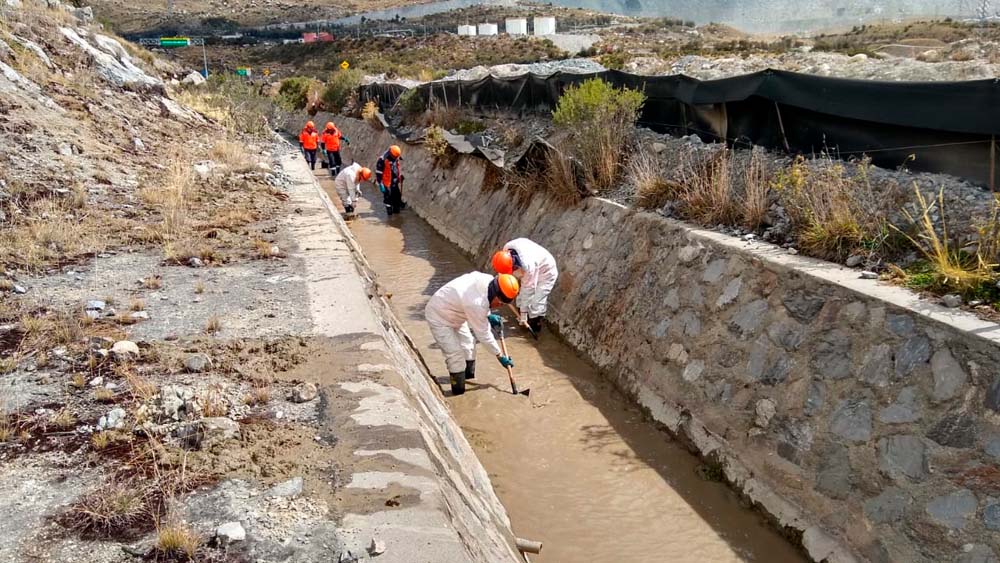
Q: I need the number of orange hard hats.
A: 6